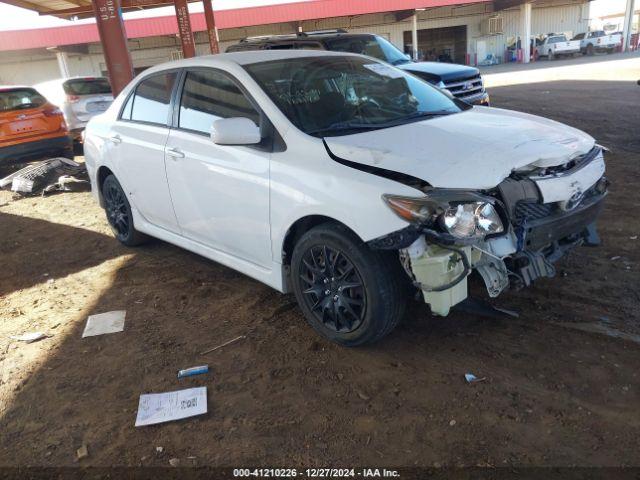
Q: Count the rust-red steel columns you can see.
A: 3